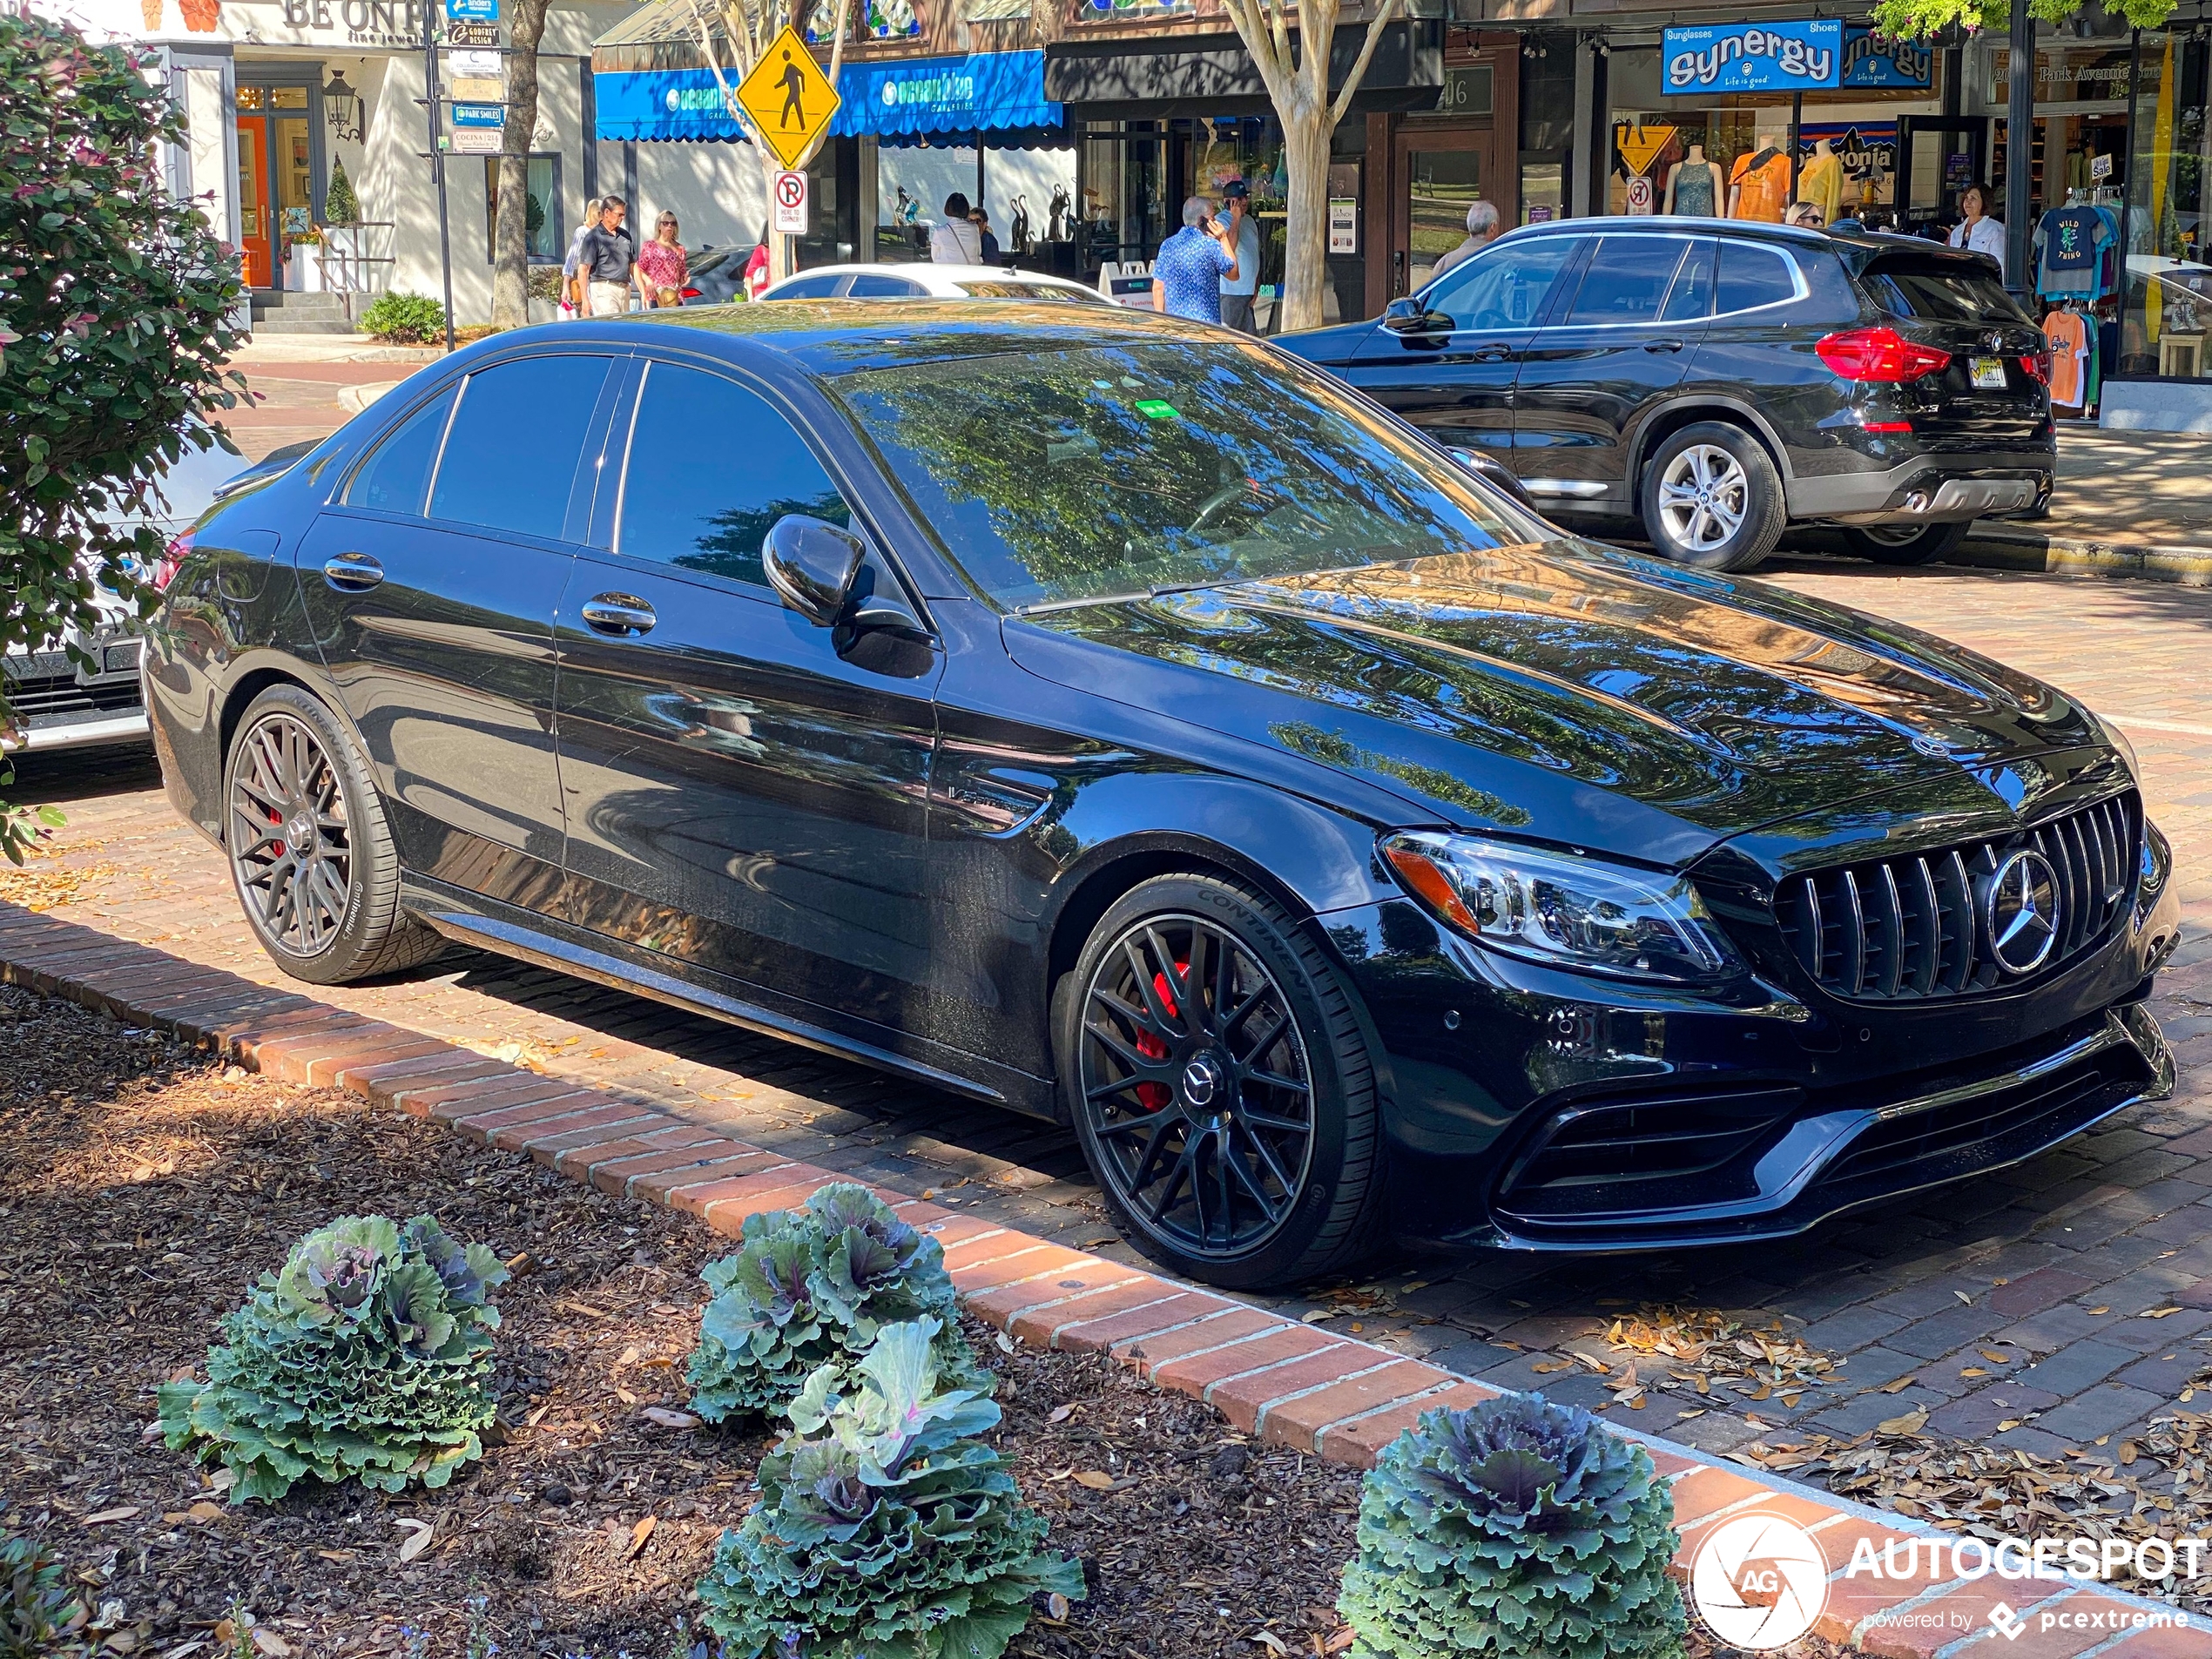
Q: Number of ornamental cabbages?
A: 4